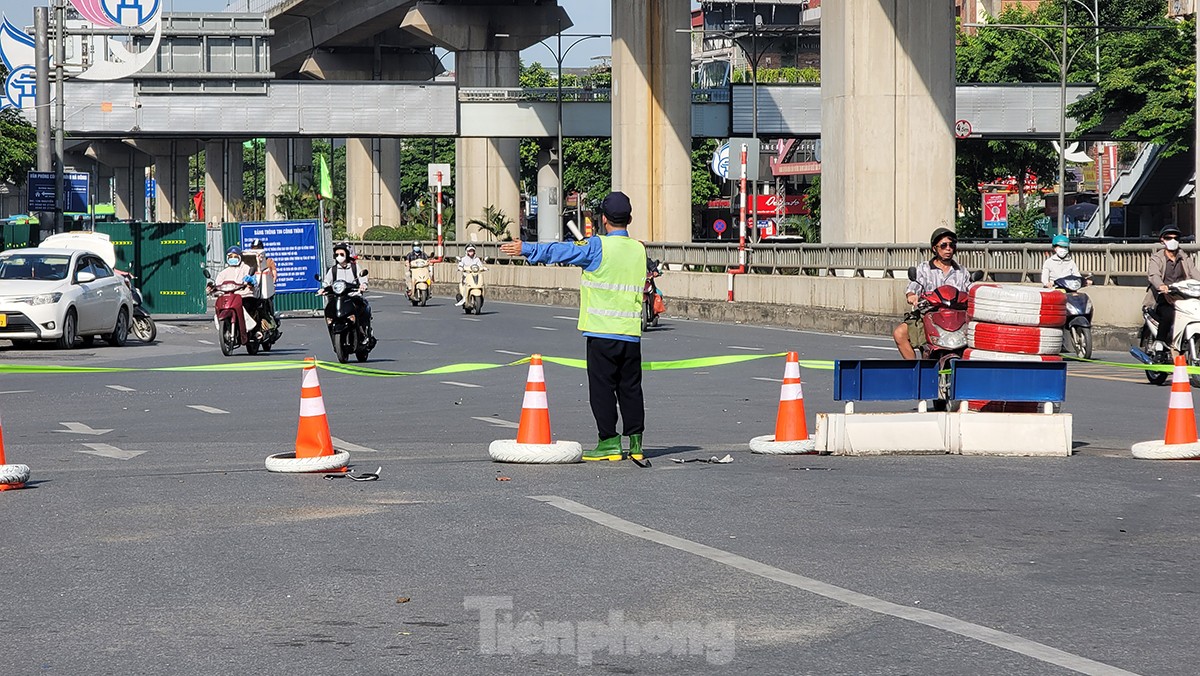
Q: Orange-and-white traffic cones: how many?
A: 5